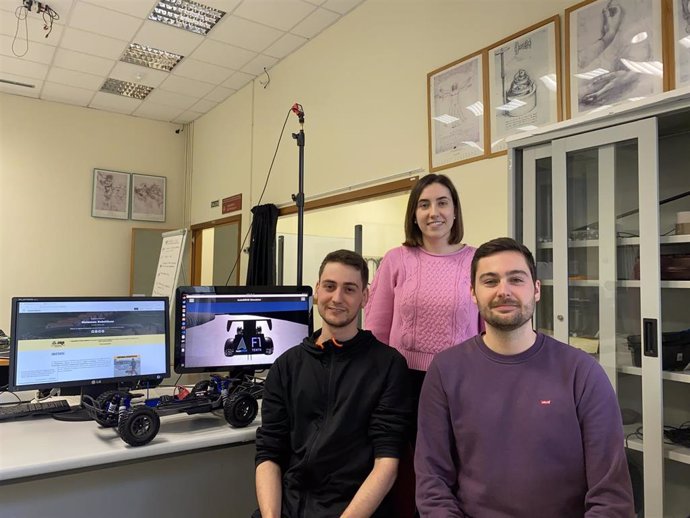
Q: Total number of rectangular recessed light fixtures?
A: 3